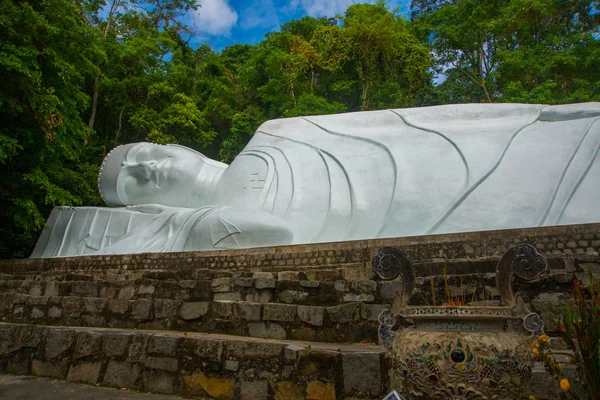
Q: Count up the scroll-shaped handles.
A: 2